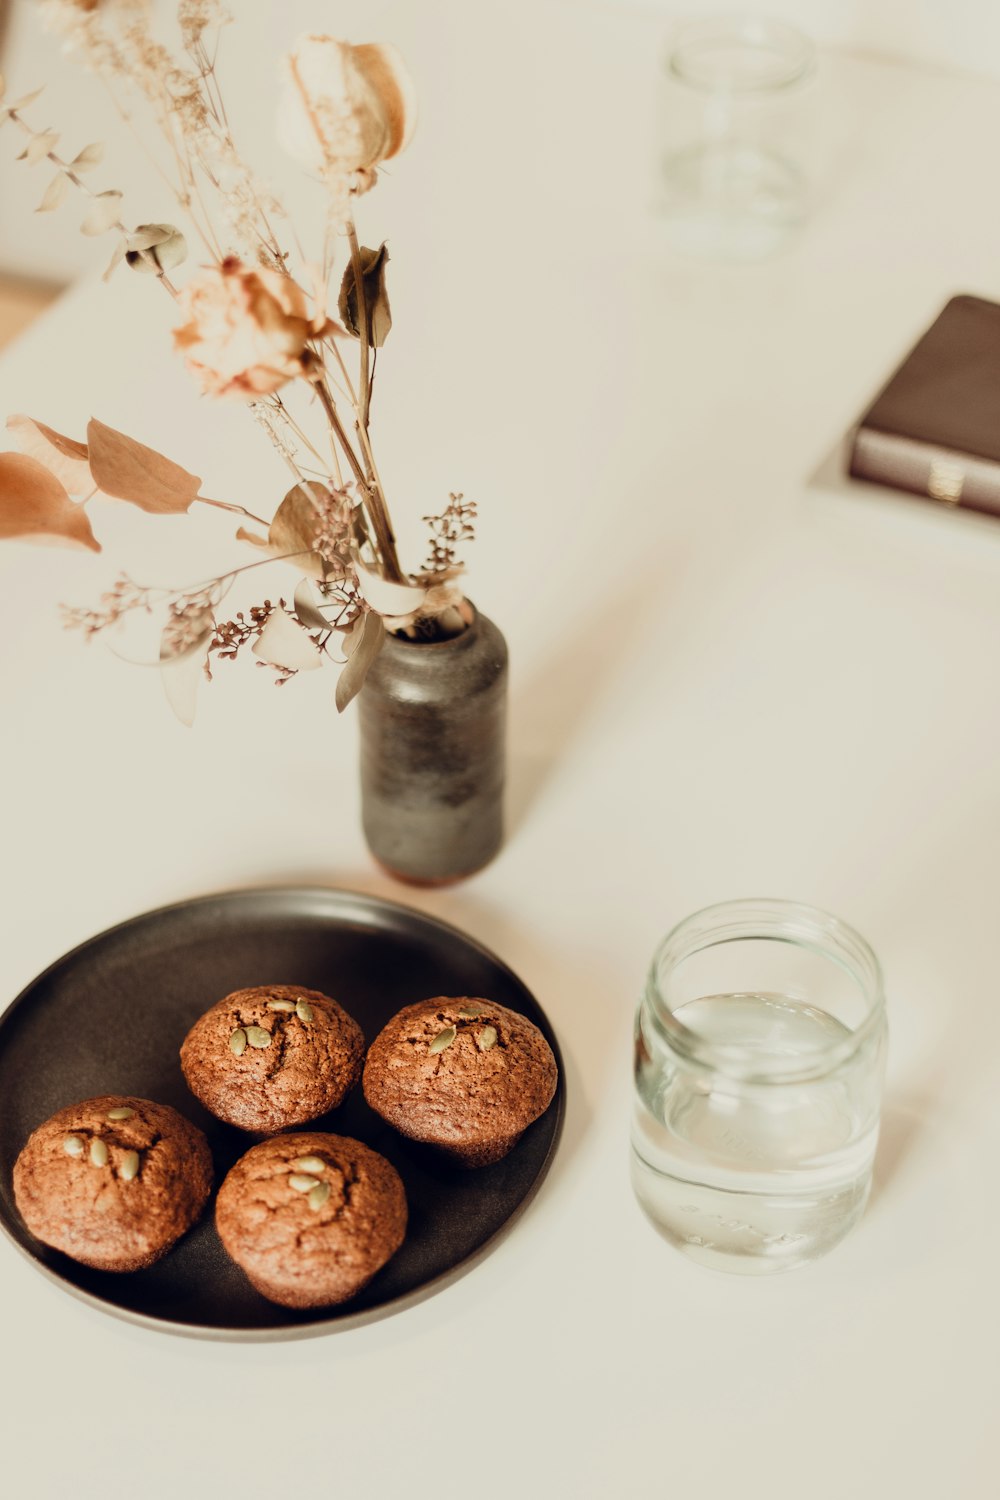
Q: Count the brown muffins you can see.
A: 4